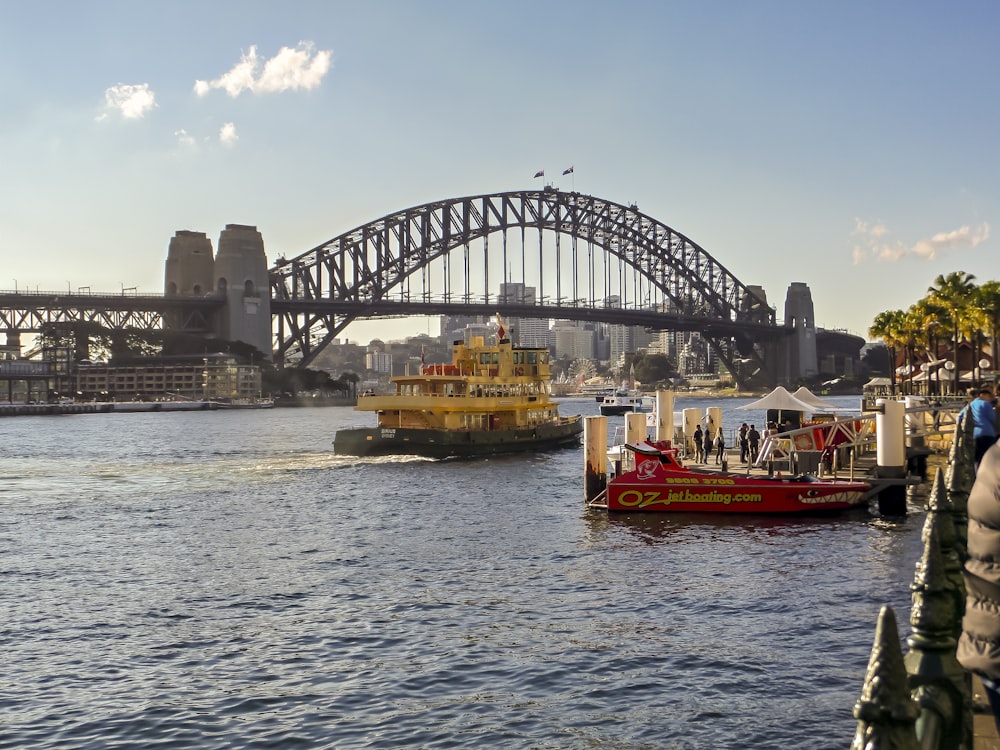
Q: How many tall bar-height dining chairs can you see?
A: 0